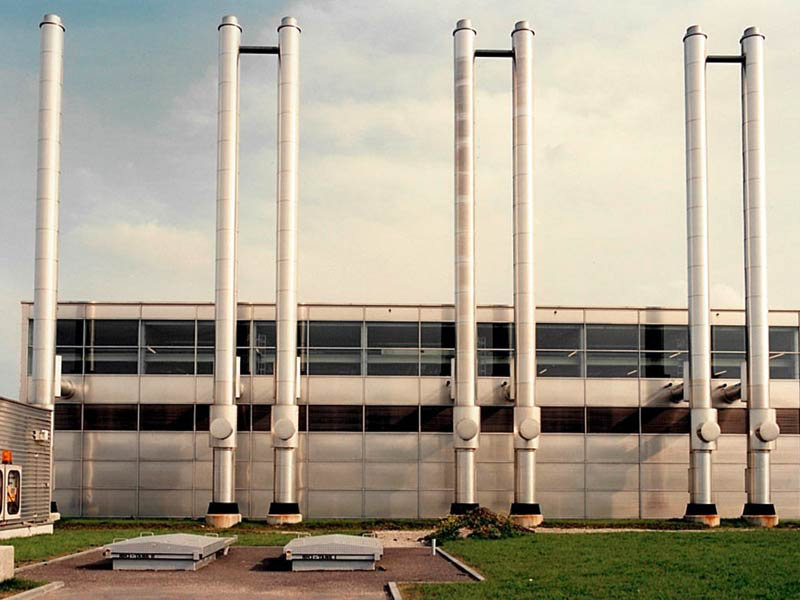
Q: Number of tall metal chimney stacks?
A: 7